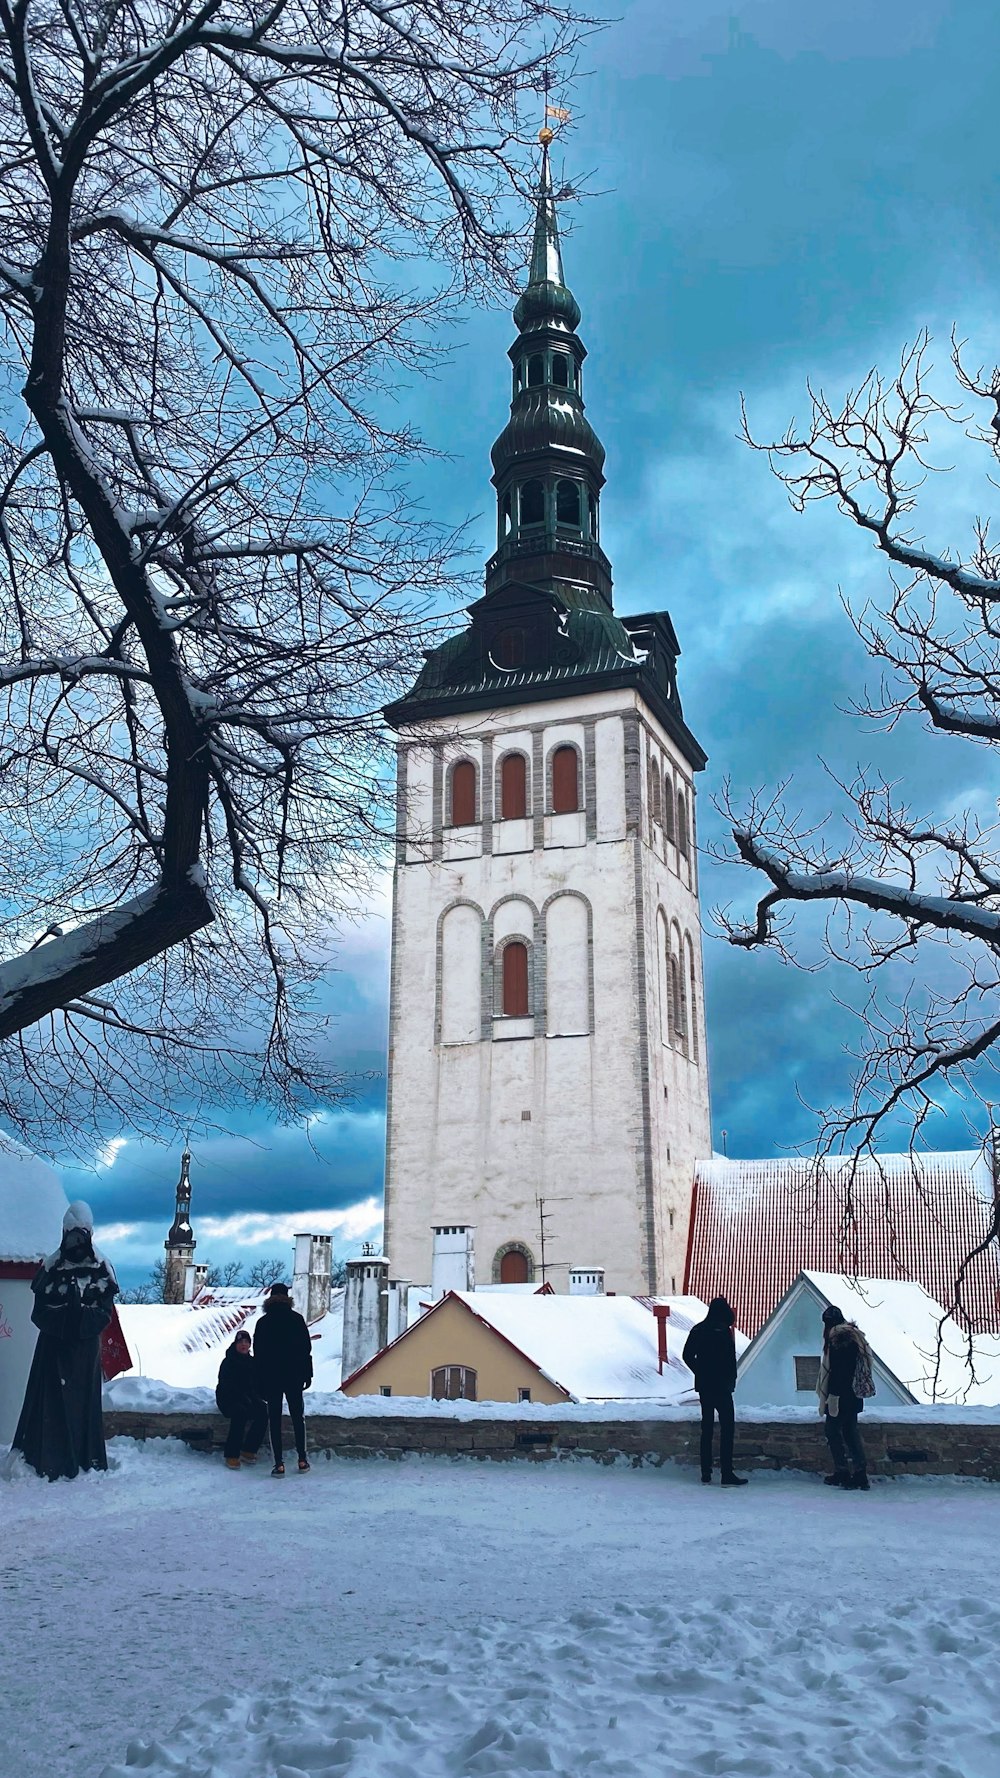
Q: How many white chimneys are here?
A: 6